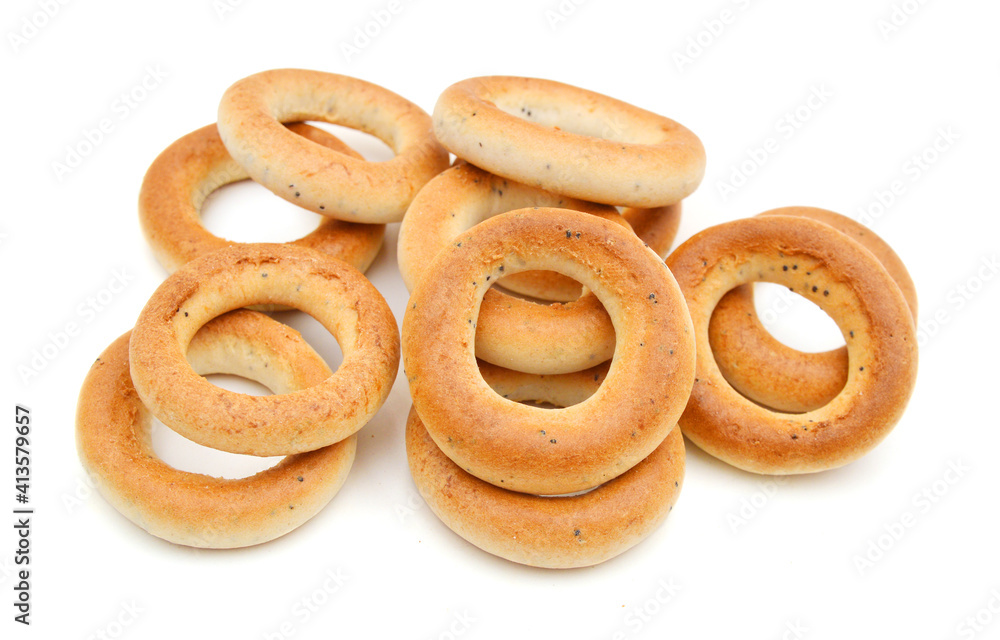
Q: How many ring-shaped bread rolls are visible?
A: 11